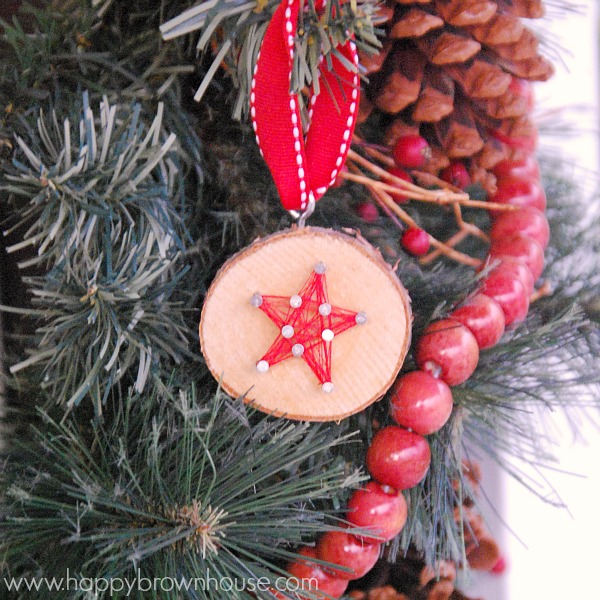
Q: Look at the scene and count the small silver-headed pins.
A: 10